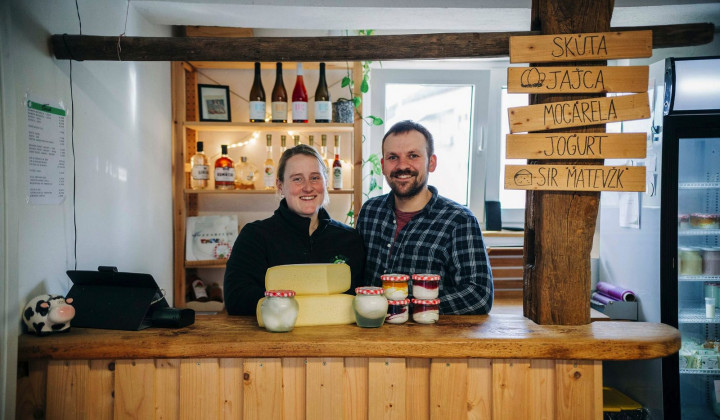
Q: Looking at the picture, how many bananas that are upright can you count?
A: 0